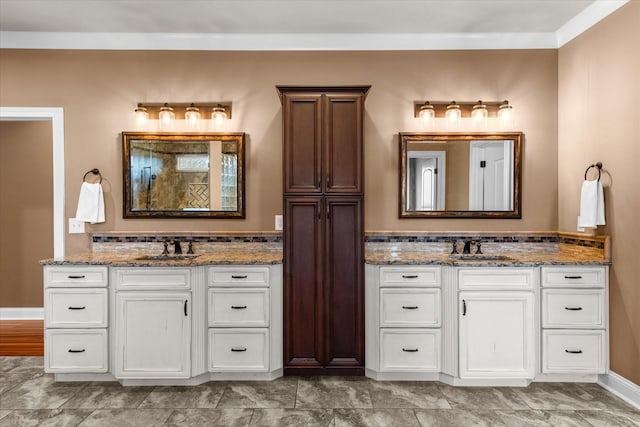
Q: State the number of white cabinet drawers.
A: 12